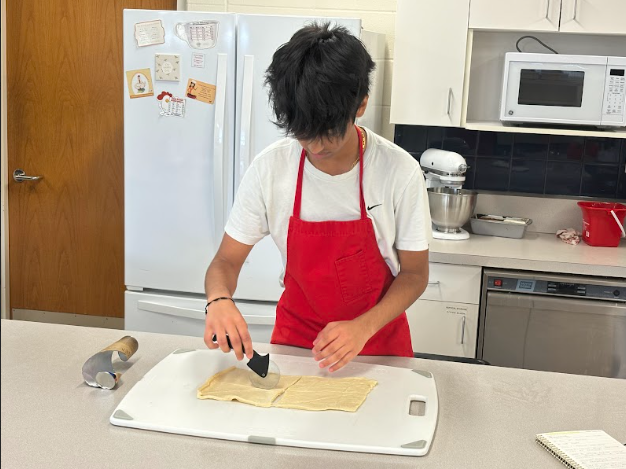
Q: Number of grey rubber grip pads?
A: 5